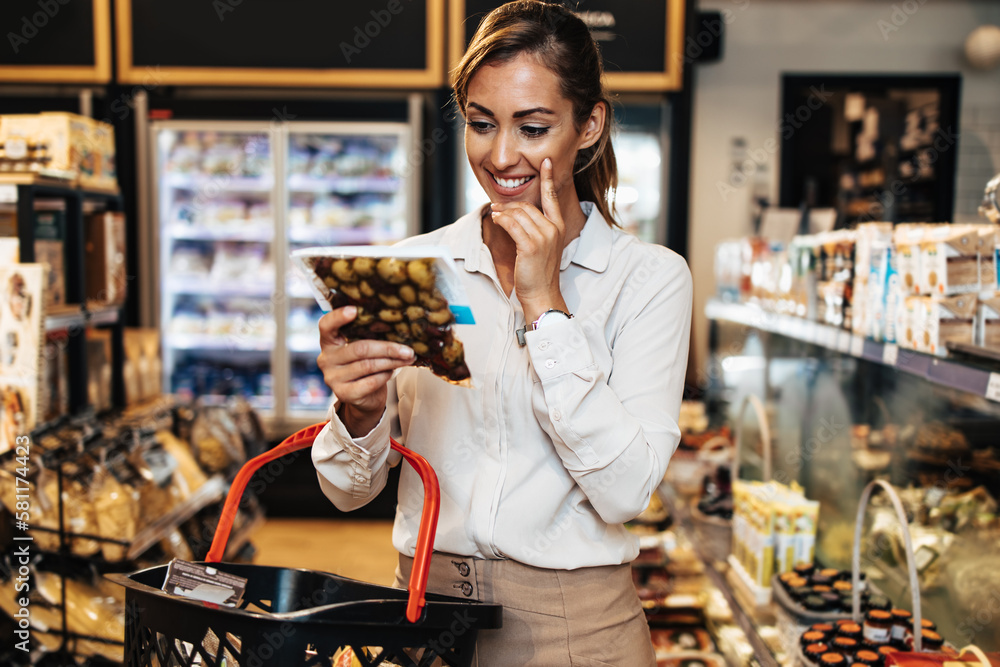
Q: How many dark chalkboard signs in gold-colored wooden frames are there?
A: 3